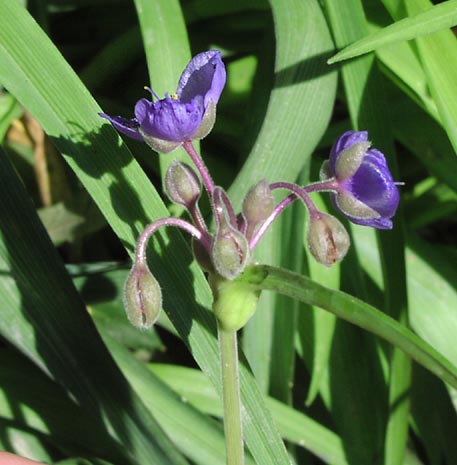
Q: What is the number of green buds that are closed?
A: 5